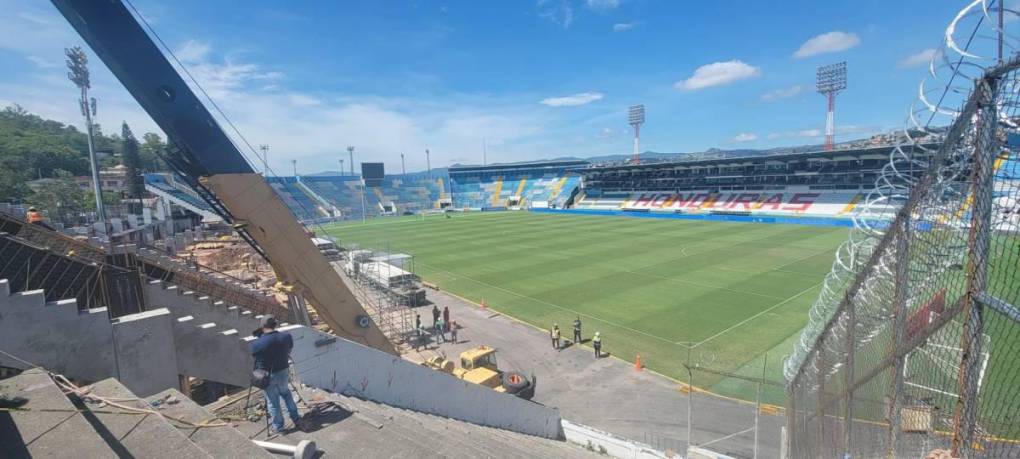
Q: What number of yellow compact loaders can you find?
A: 1